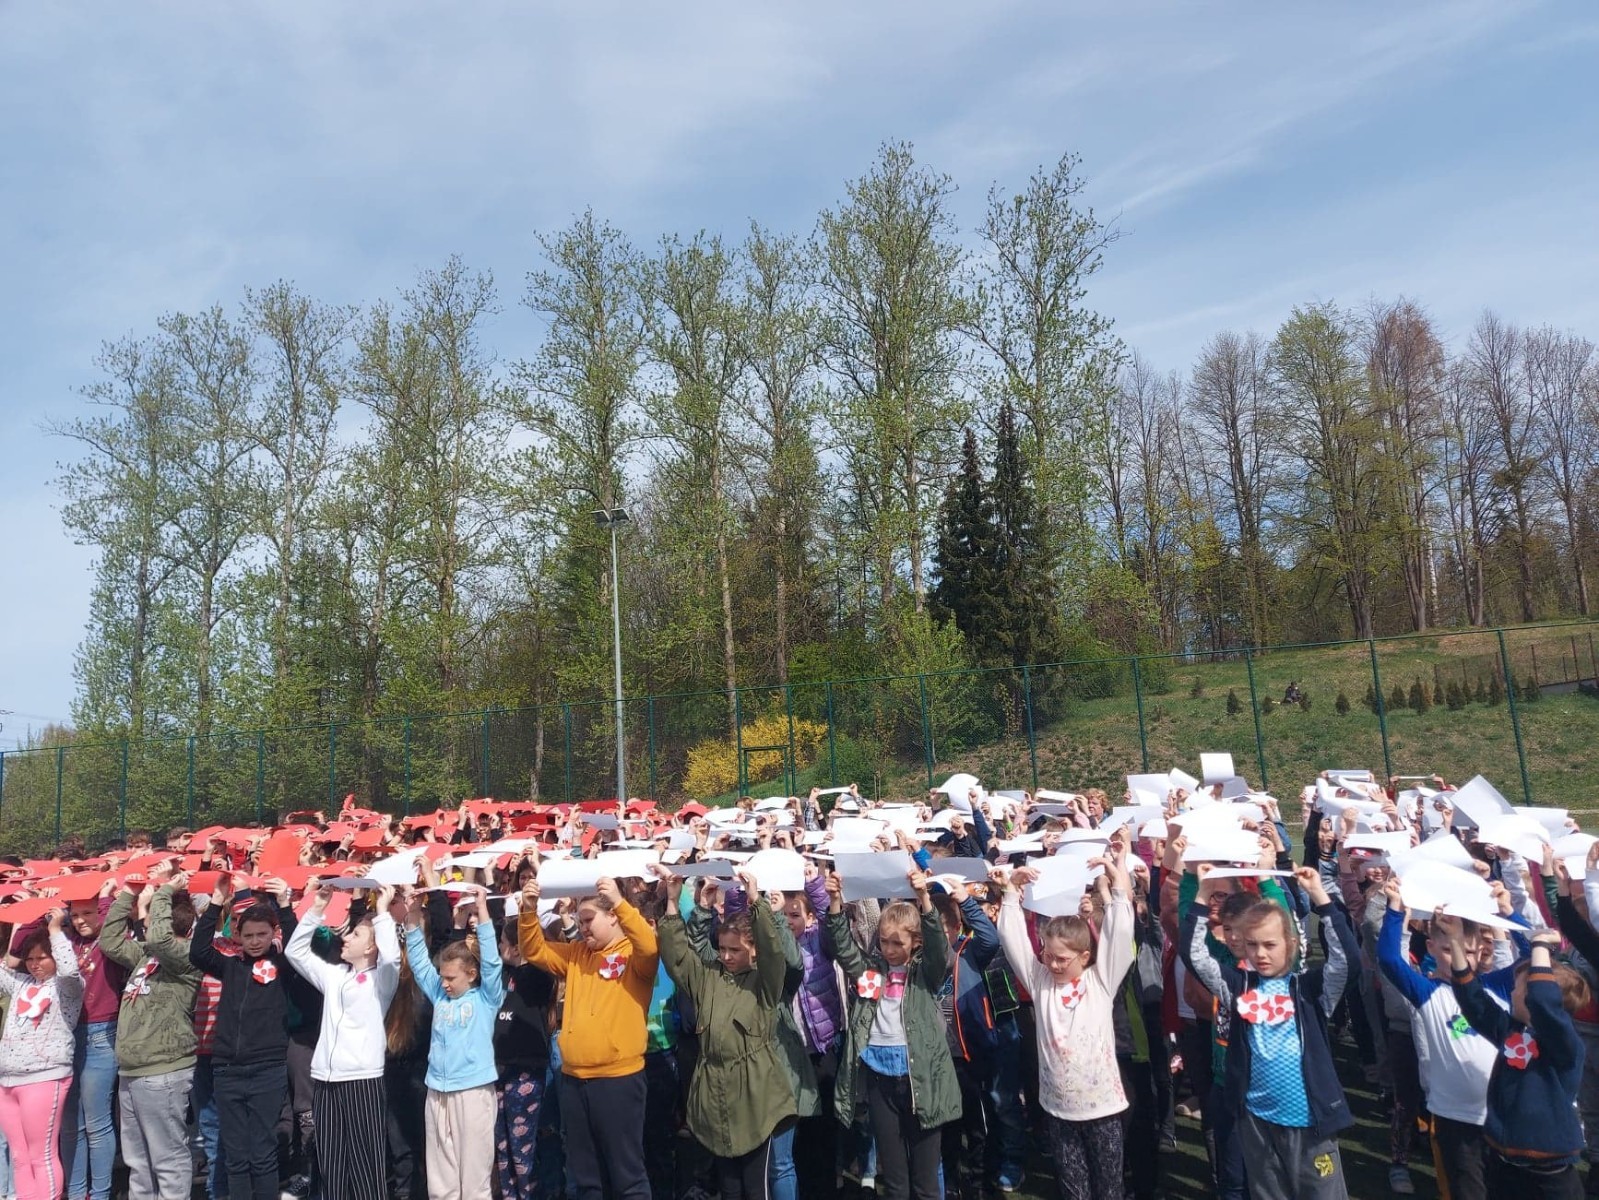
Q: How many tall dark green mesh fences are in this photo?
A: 1